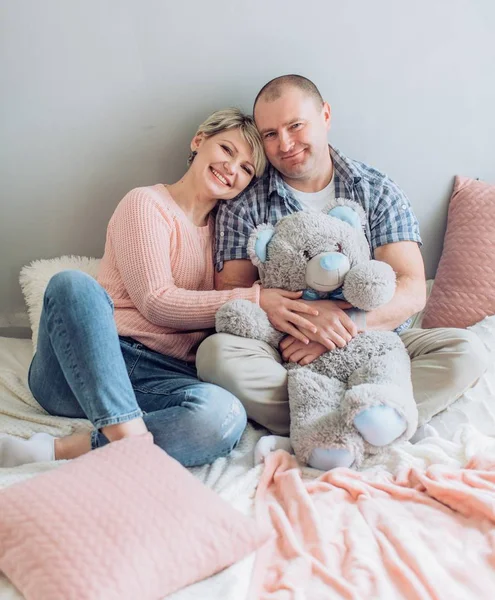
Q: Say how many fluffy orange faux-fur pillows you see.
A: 0